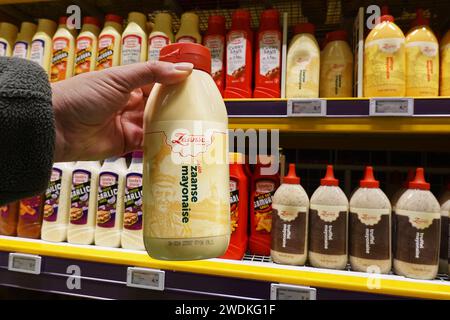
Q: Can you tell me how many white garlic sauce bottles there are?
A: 4